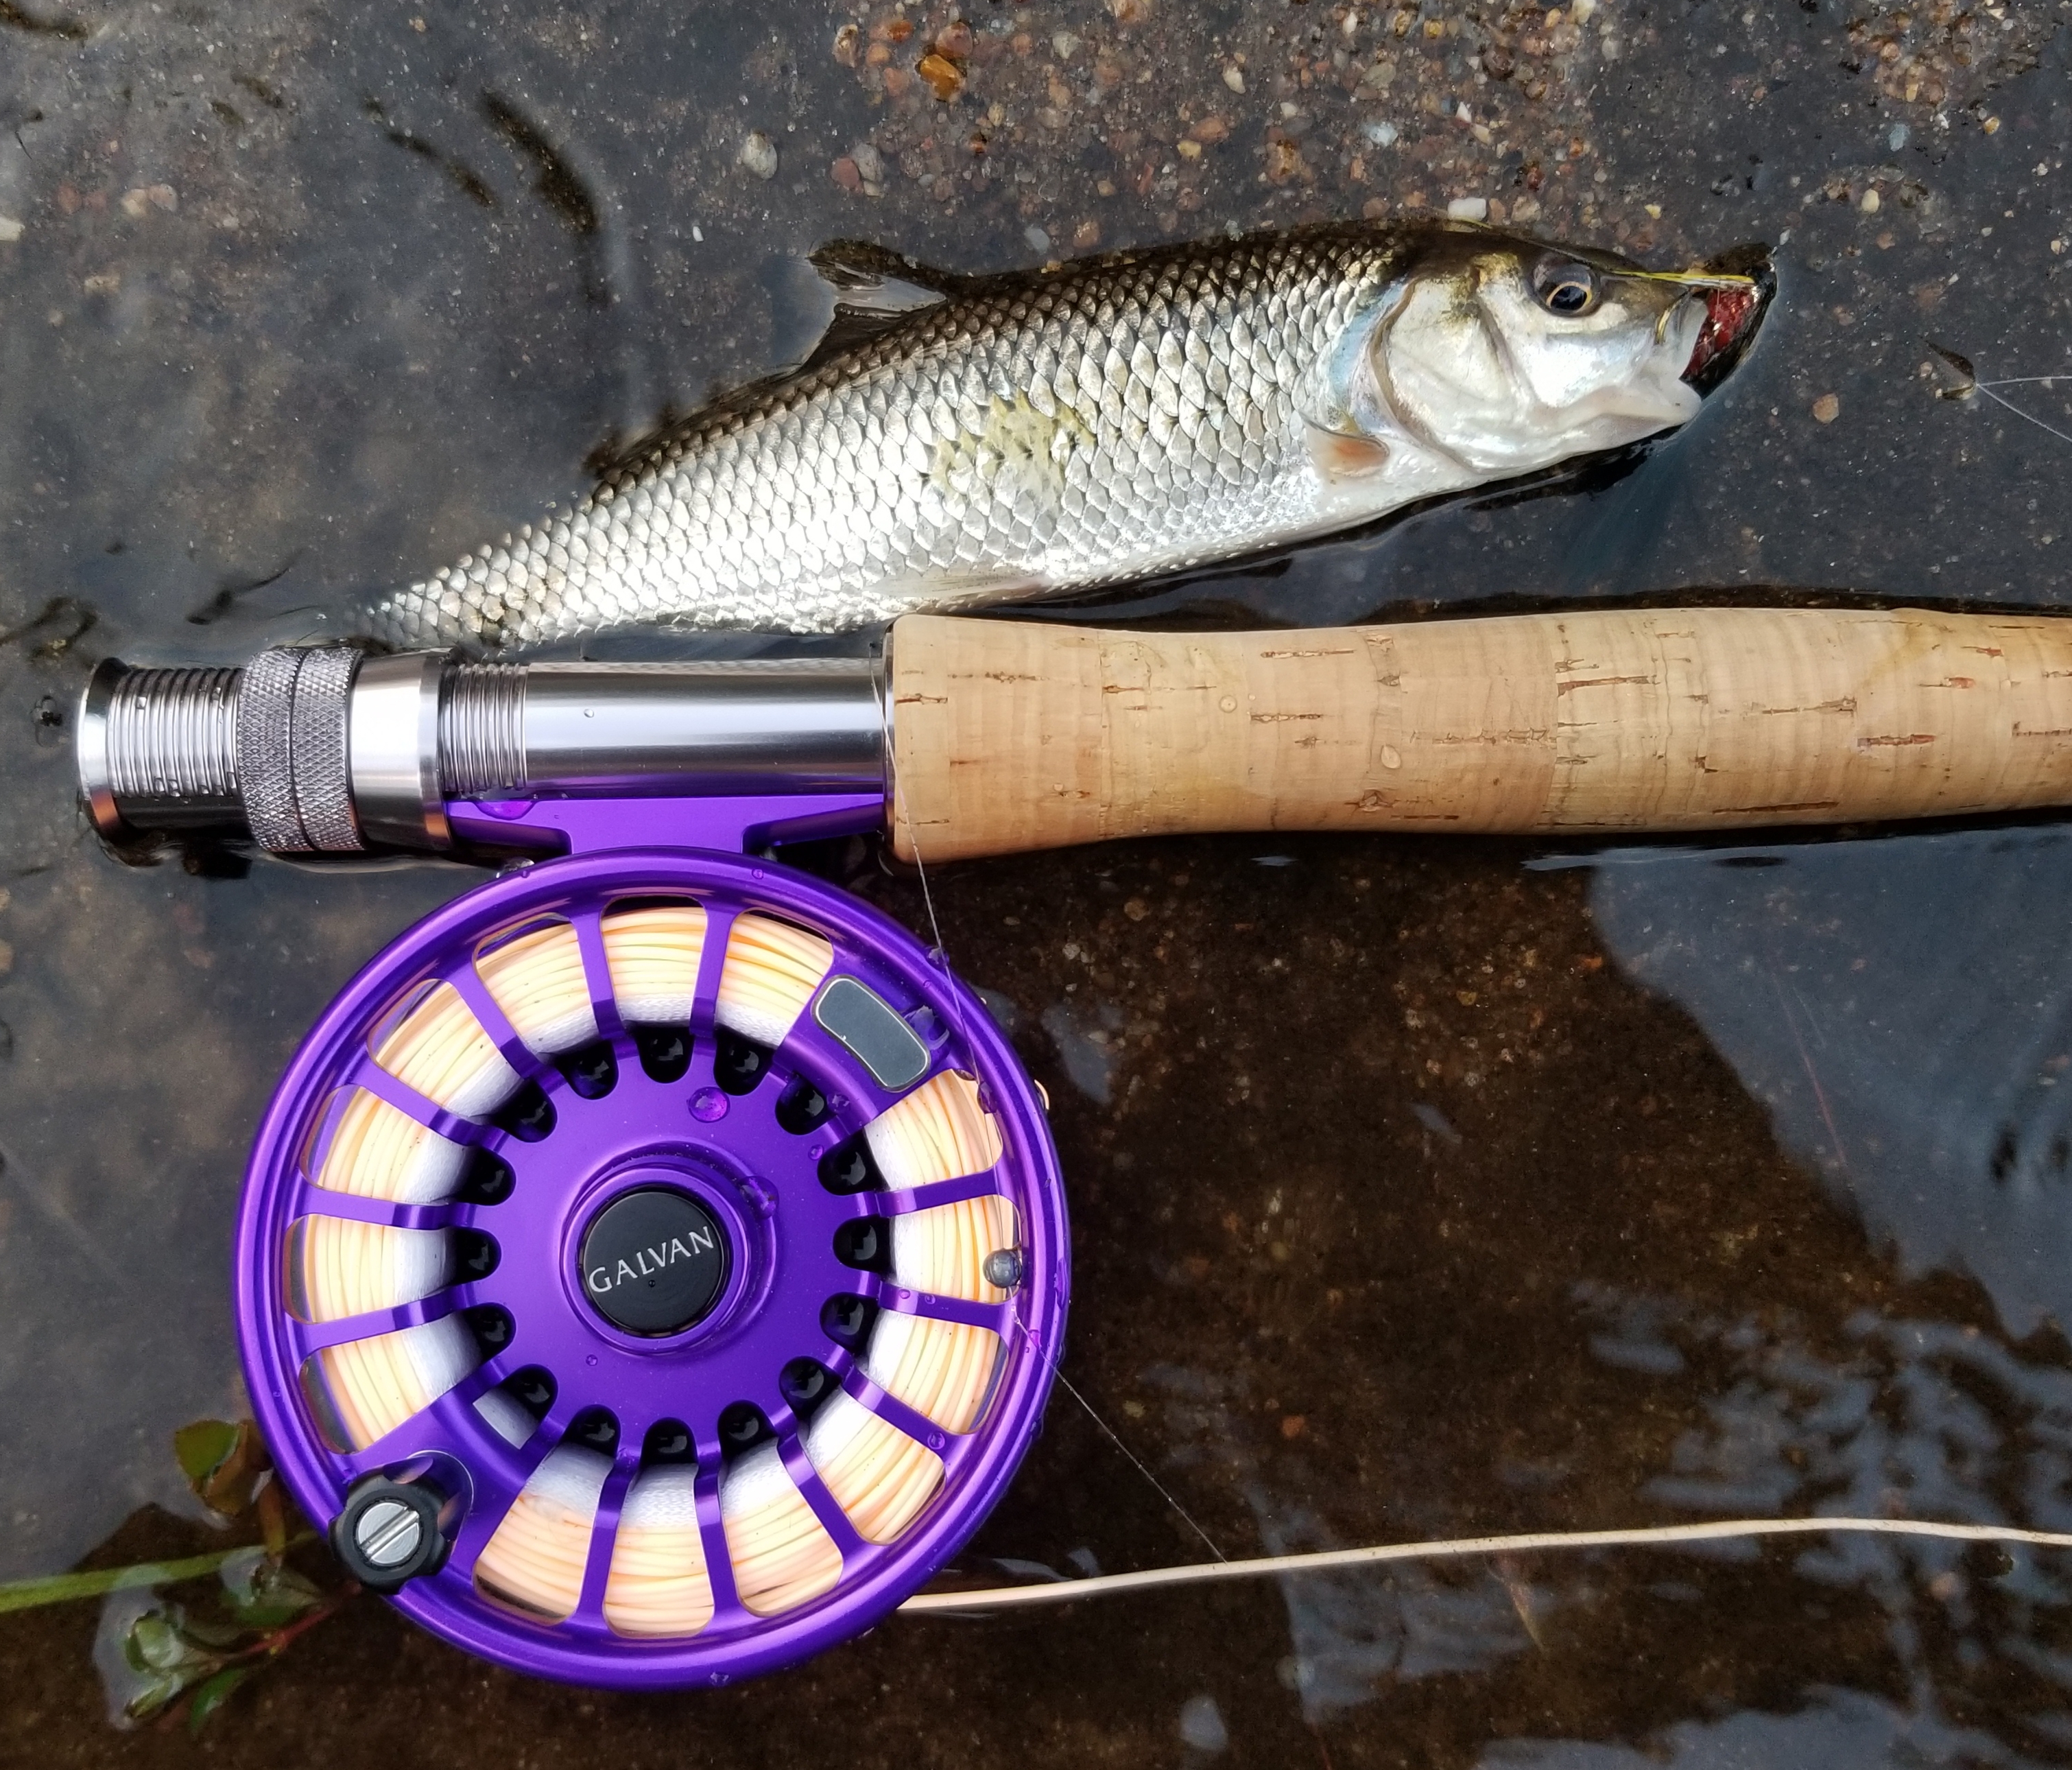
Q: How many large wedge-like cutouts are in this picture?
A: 14